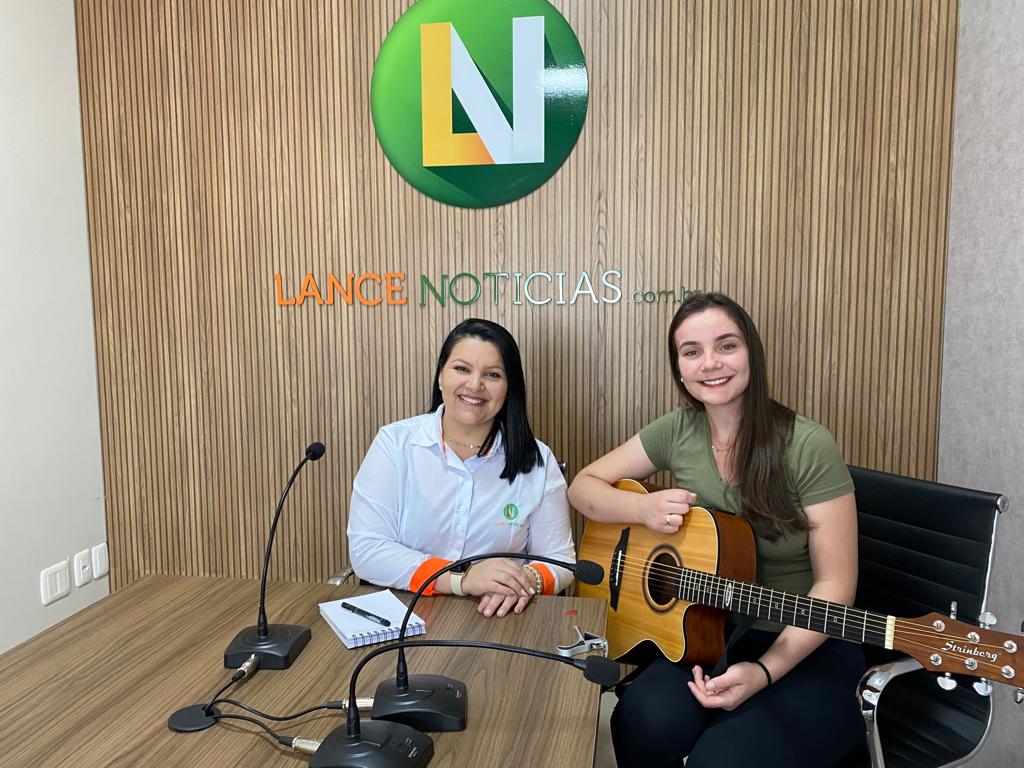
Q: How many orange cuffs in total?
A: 2